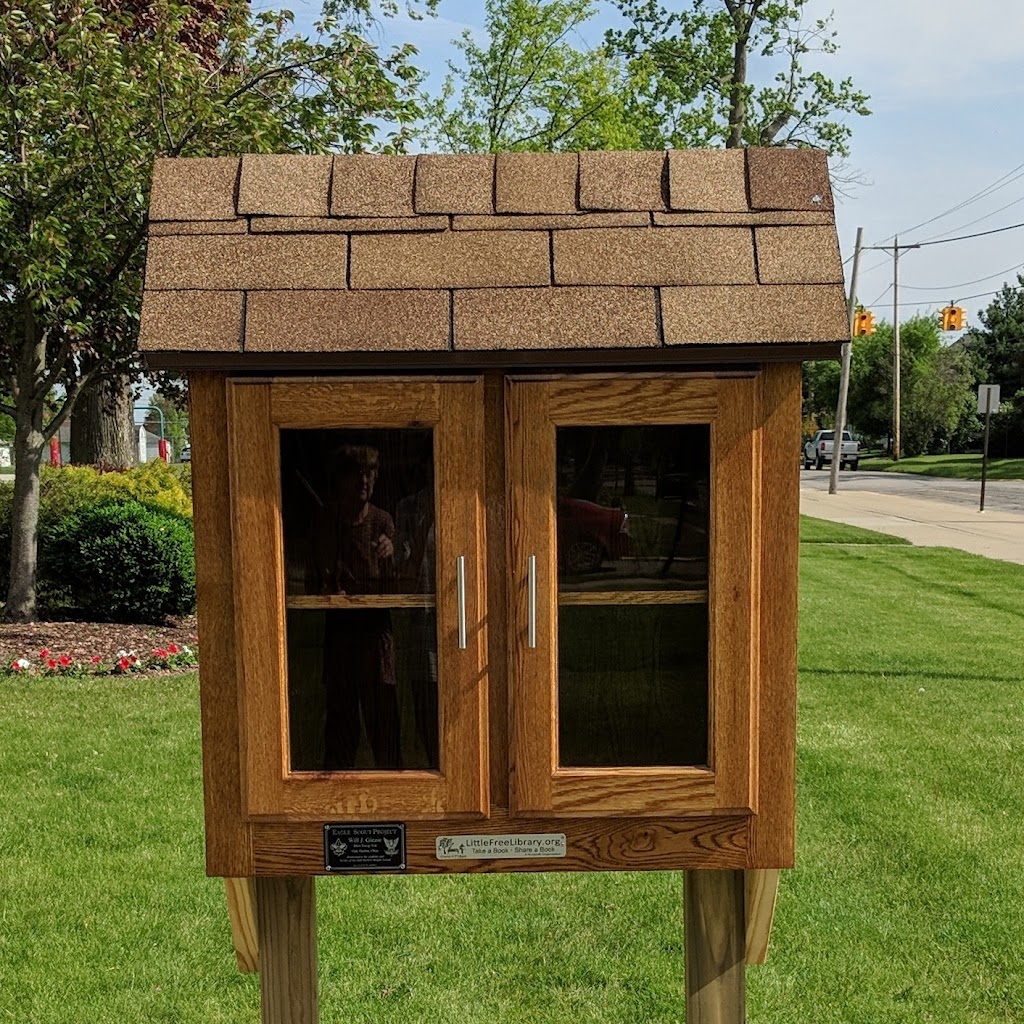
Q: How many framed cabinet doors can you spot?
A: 2